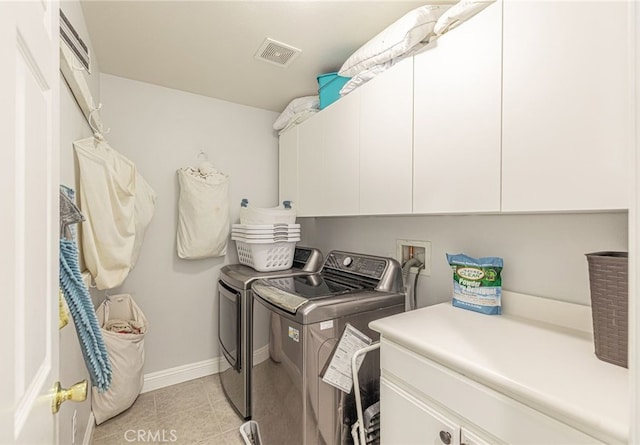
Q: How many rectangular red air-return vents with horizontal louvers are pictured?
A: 0